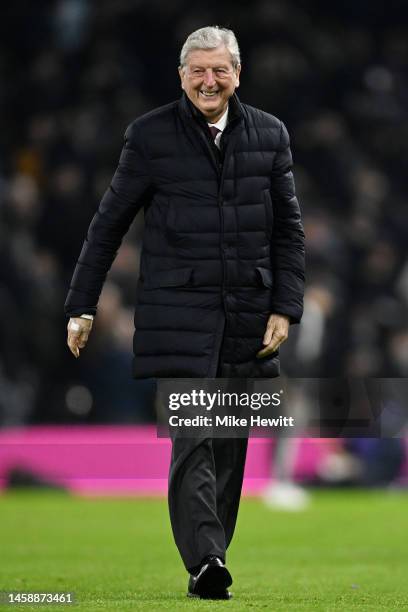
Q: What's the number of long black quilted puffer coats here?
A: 1